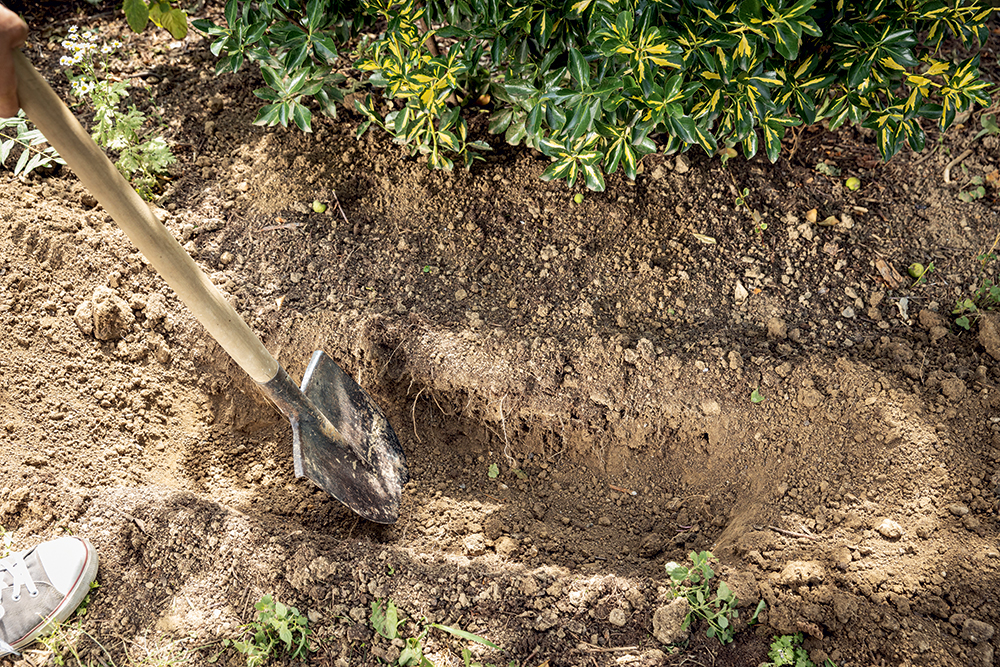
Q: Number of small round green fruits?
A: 4